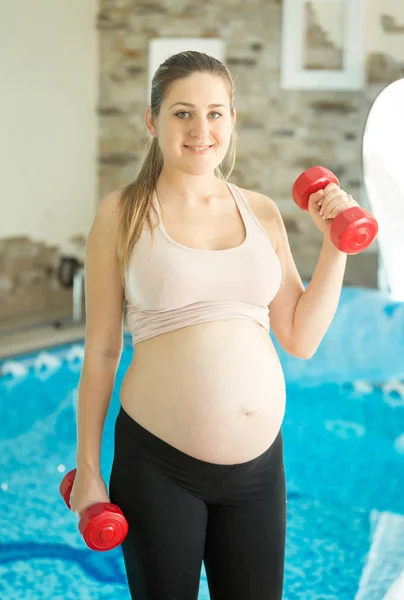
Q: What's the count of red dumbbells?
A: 2